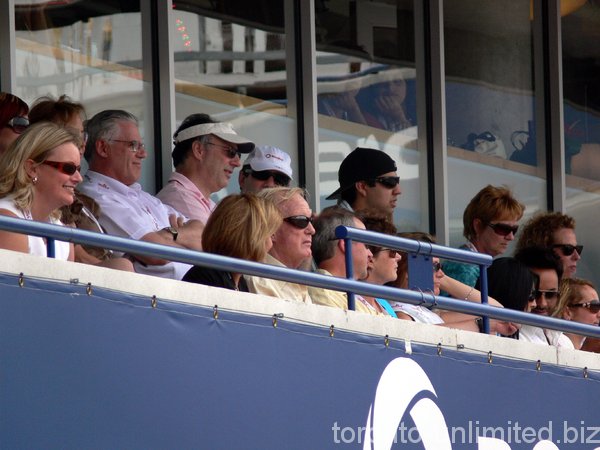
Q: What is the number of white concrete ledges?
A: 1